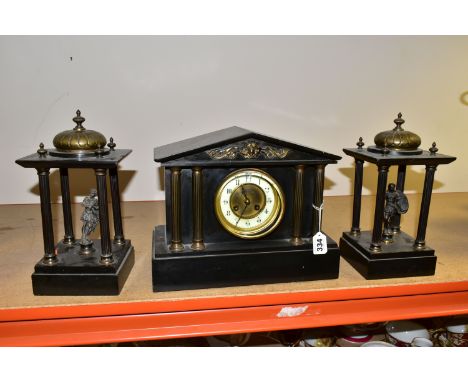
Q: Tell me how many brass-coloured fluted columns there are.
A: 4